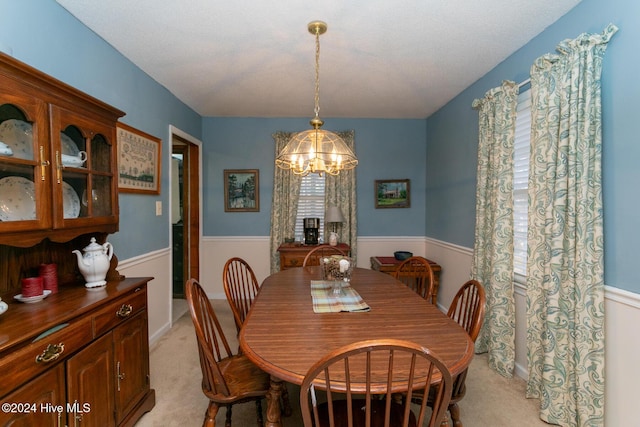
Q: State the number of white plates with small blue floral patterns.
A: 4